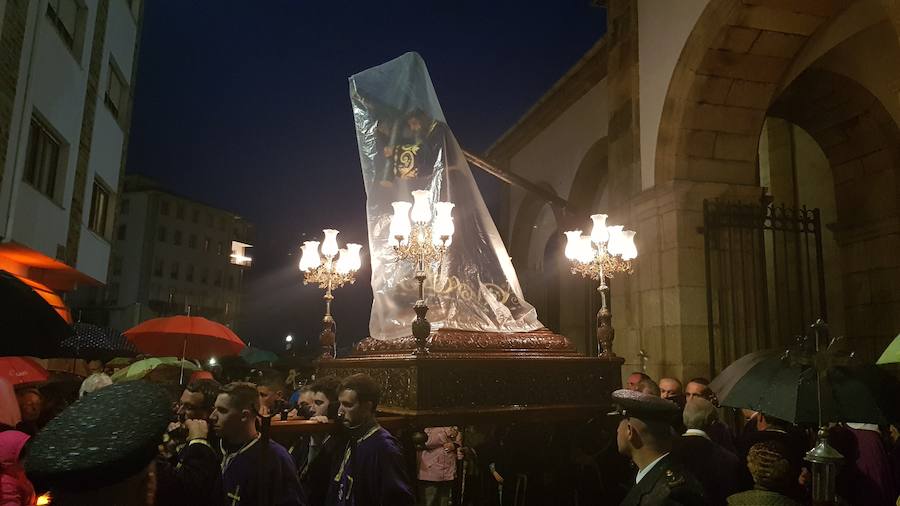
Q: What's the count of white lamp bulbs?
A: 15